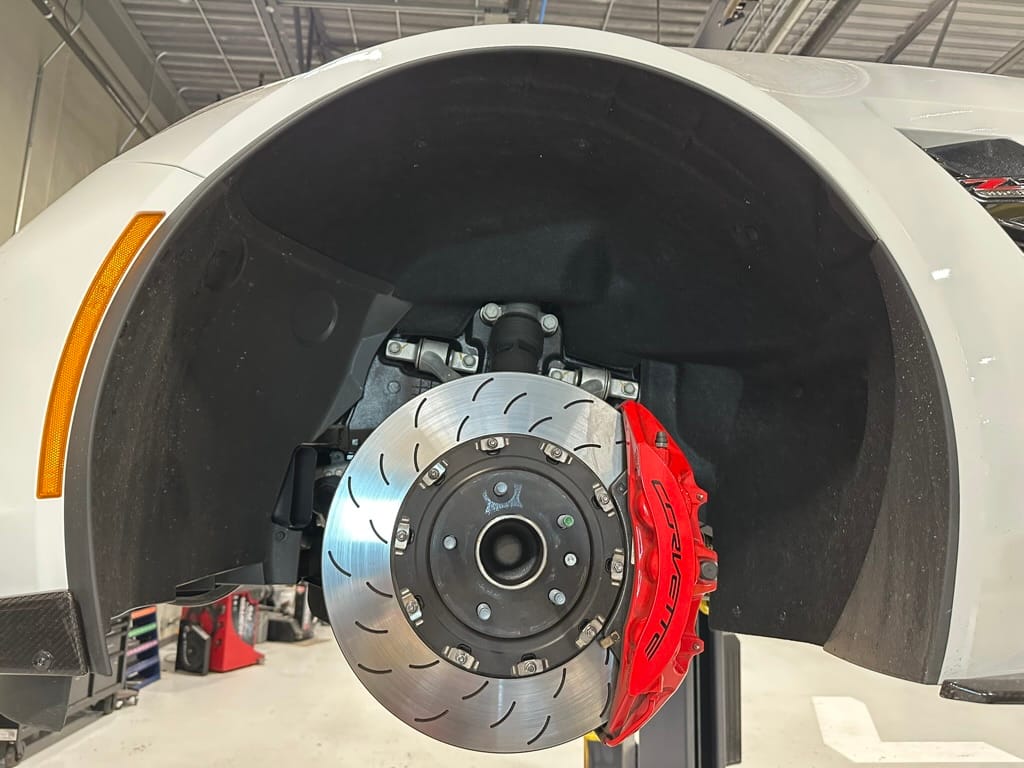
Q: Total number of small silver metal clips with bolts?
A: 10